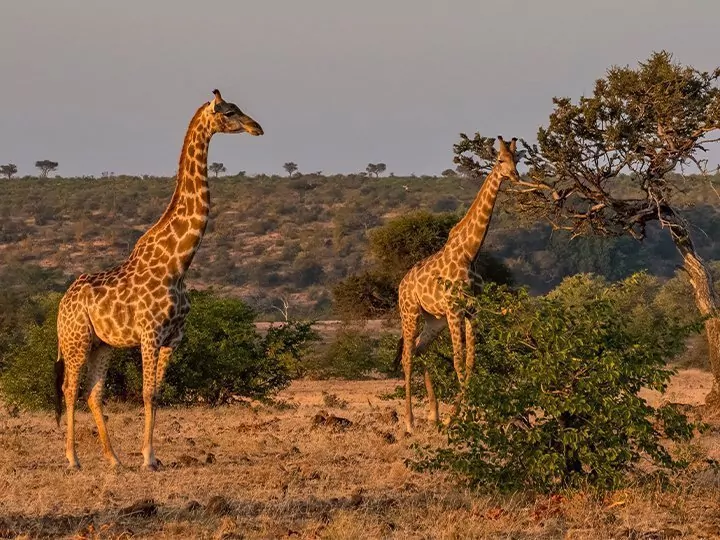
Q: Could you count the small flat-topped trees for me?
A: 5